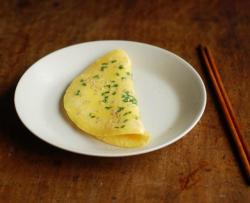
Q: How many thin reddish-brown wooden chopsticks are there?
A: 2